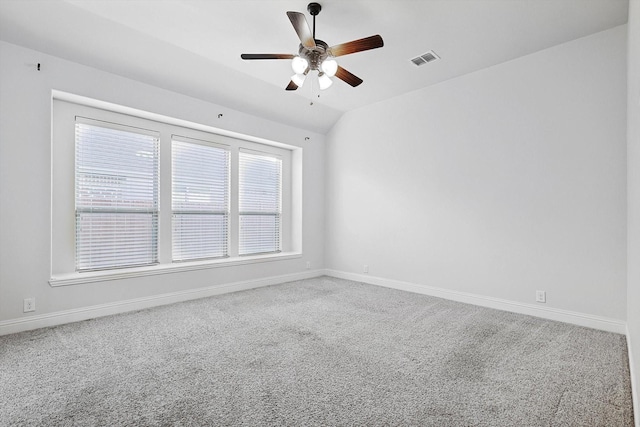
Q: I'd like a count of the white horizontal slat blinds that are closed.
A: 3